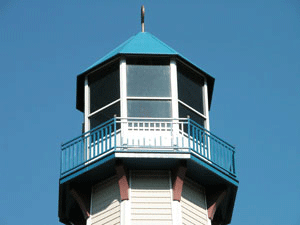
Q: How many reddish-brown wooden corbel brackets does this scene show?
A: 4